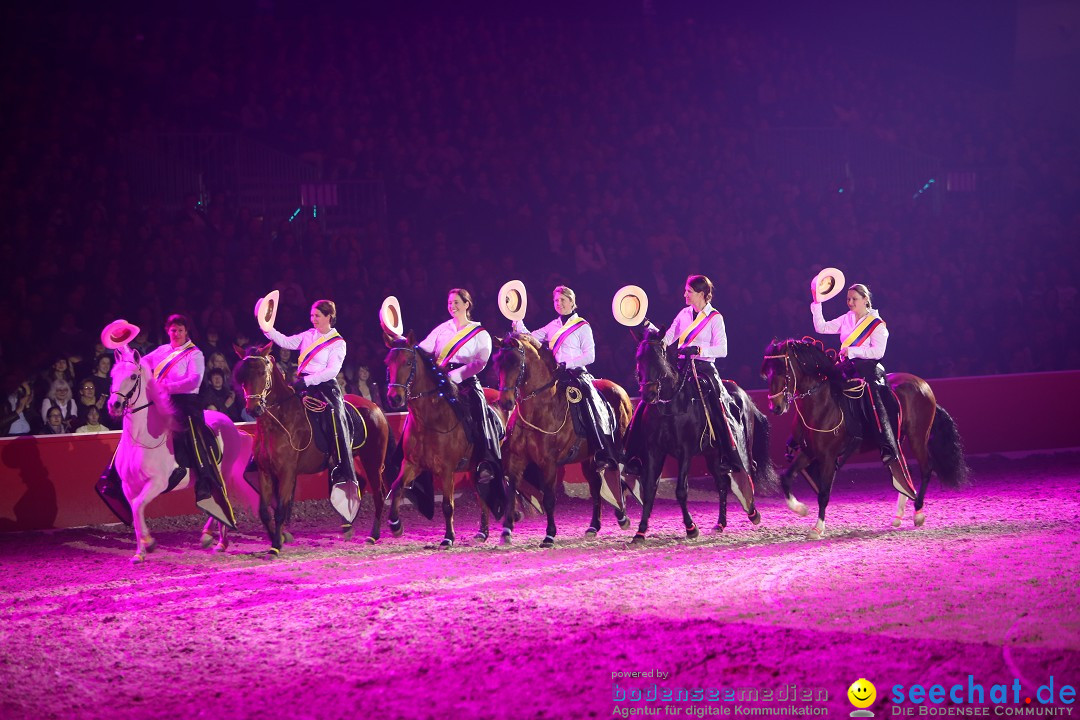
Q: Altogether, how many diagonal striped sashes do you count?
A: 6